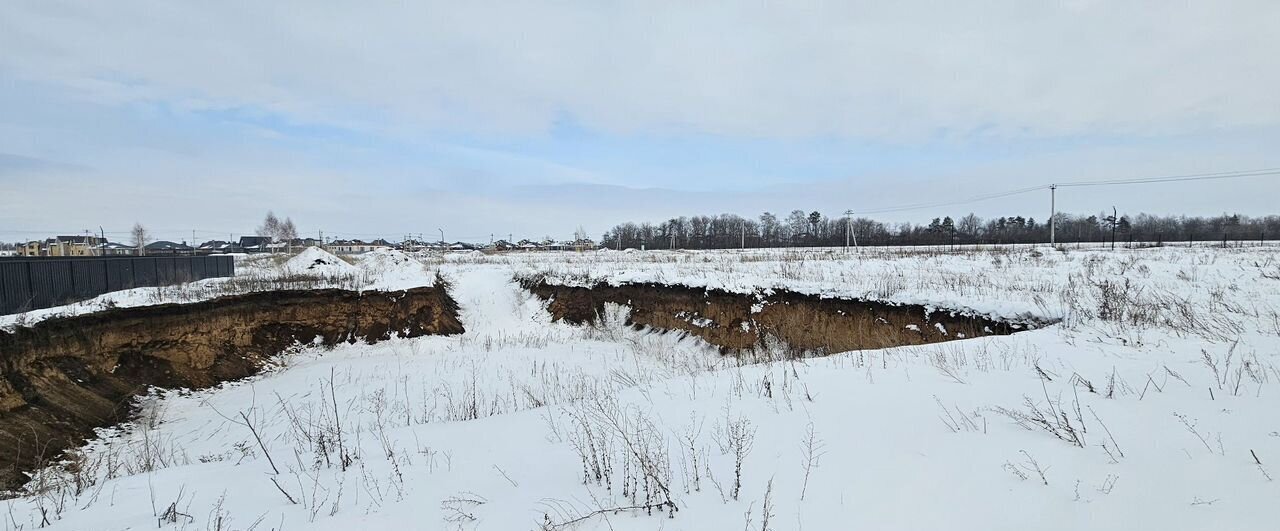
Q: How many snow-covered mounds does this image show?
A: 2